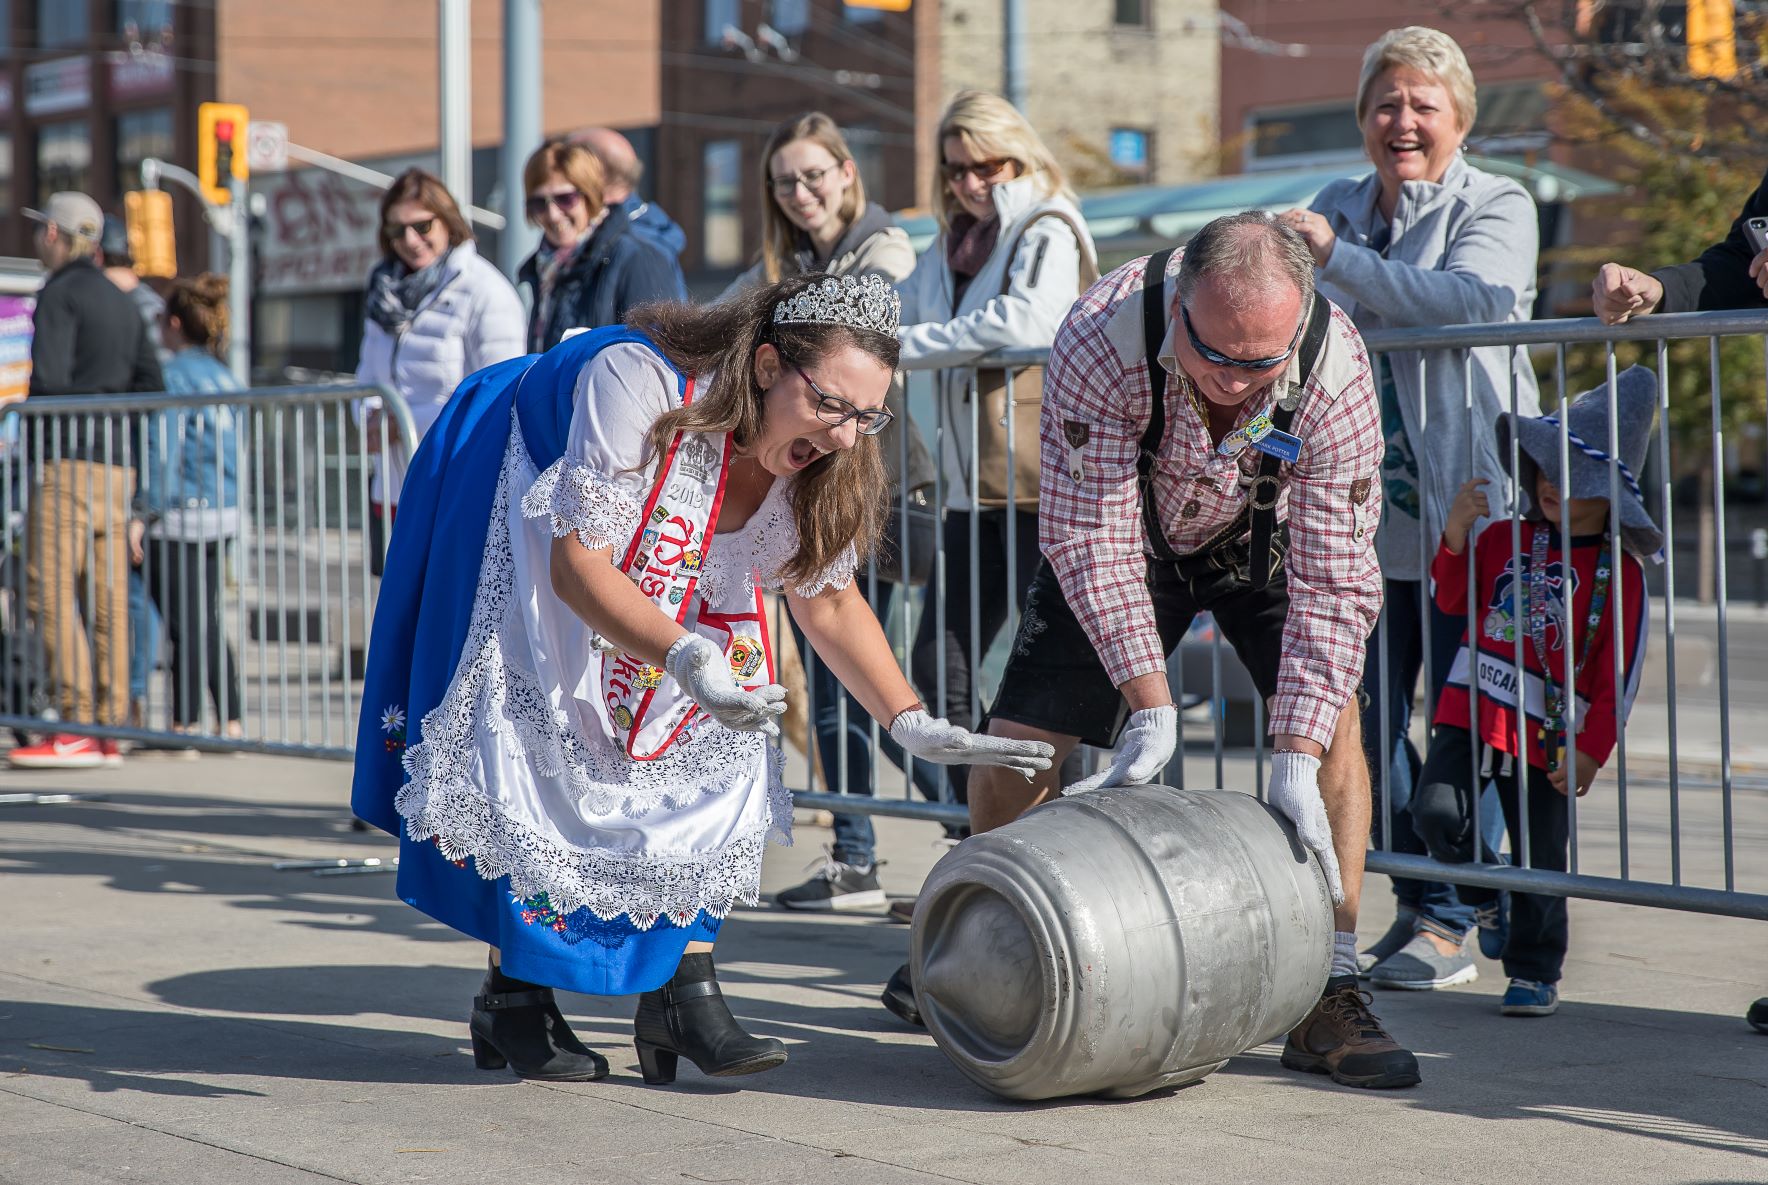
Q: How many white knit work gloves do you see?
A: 4